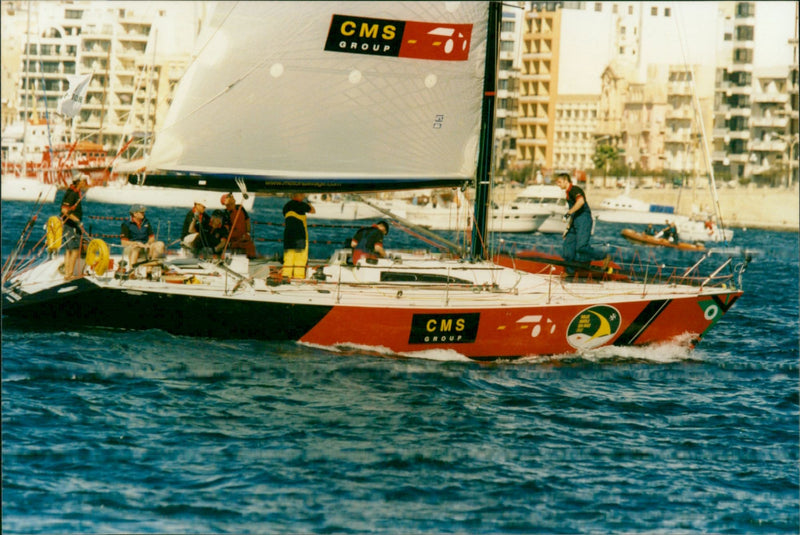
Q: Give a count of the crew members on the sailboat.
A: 8